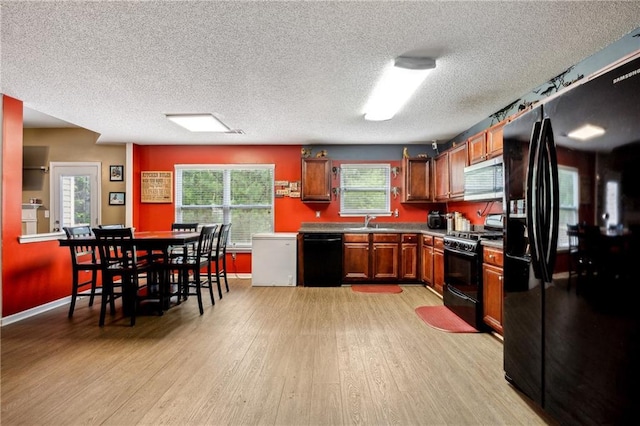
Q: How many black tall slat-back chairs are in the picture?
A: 6